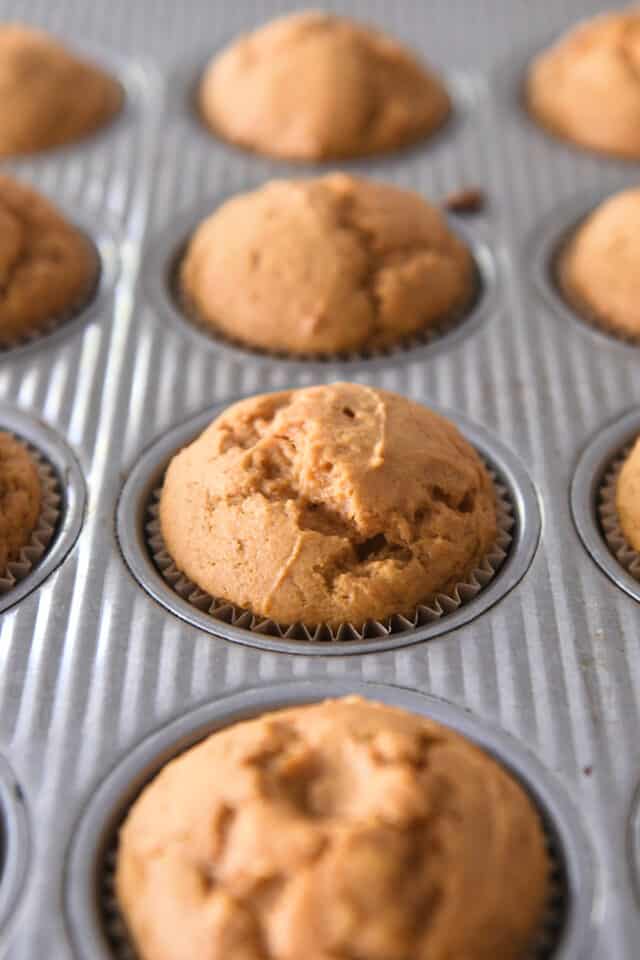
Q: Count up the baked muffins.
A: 10